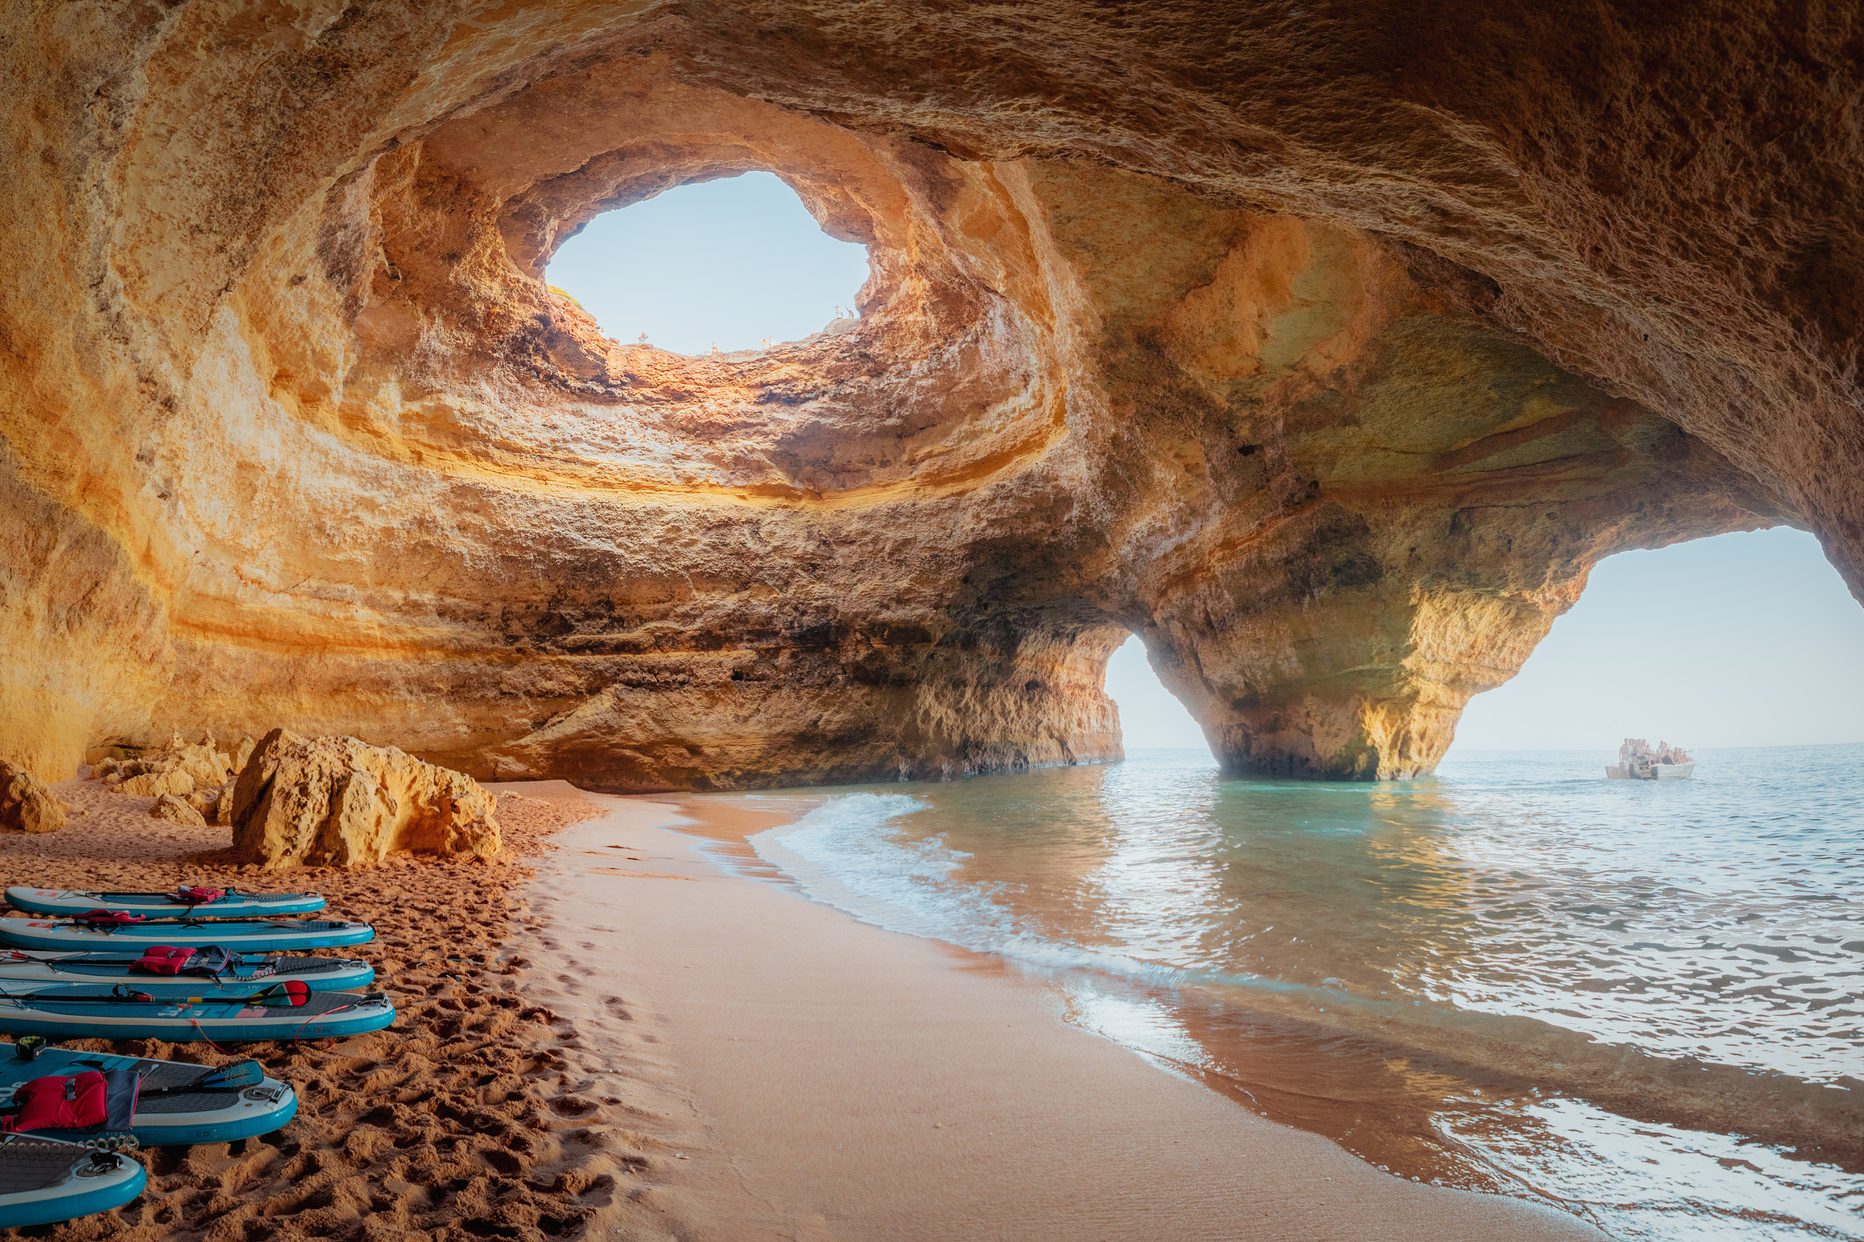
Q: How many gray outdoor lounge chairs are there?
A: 0